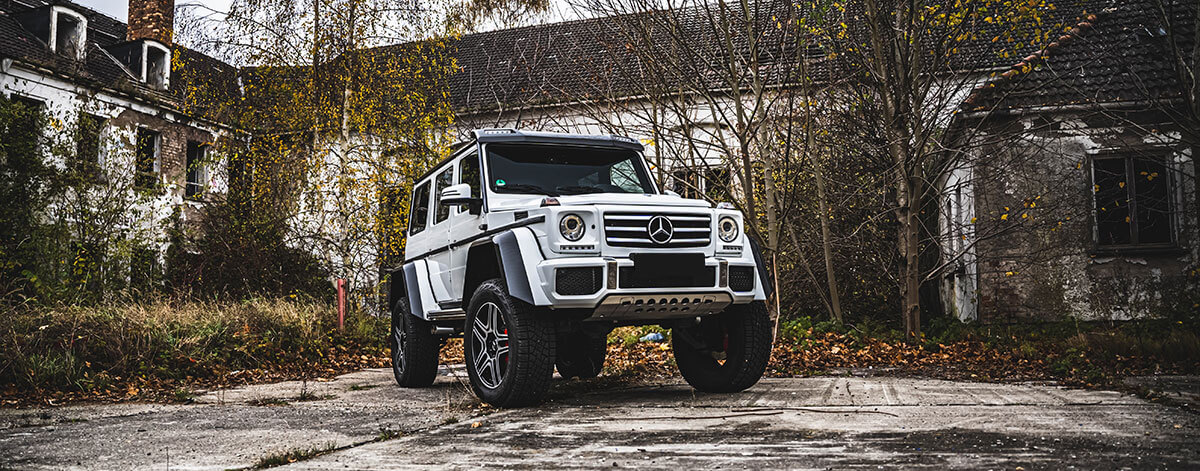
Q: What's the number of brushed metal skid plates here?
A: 1